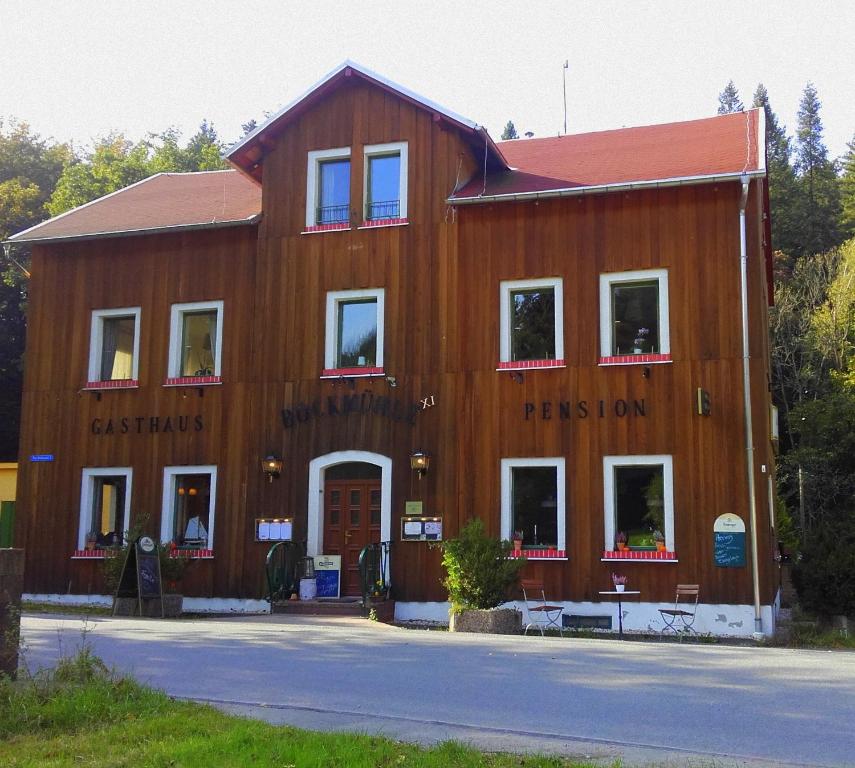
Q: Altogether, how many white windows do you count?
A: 11